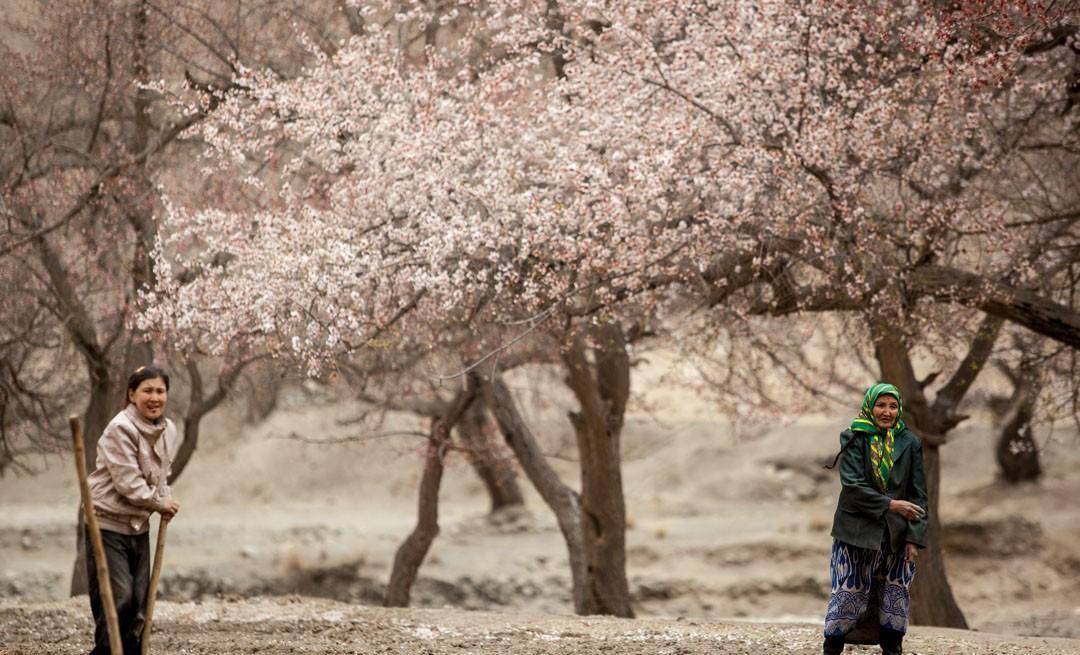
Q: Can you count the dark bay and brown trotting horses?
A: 0